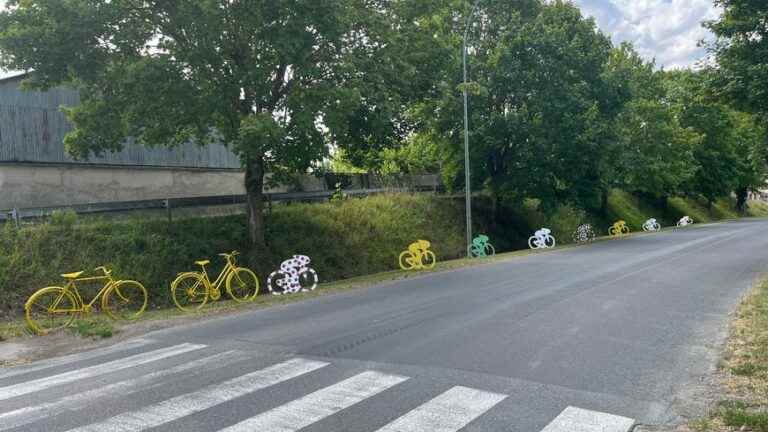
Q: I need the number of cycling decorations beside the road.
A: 10